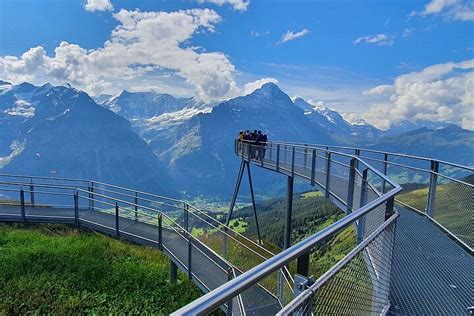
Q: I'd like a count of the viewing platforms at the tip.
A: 1